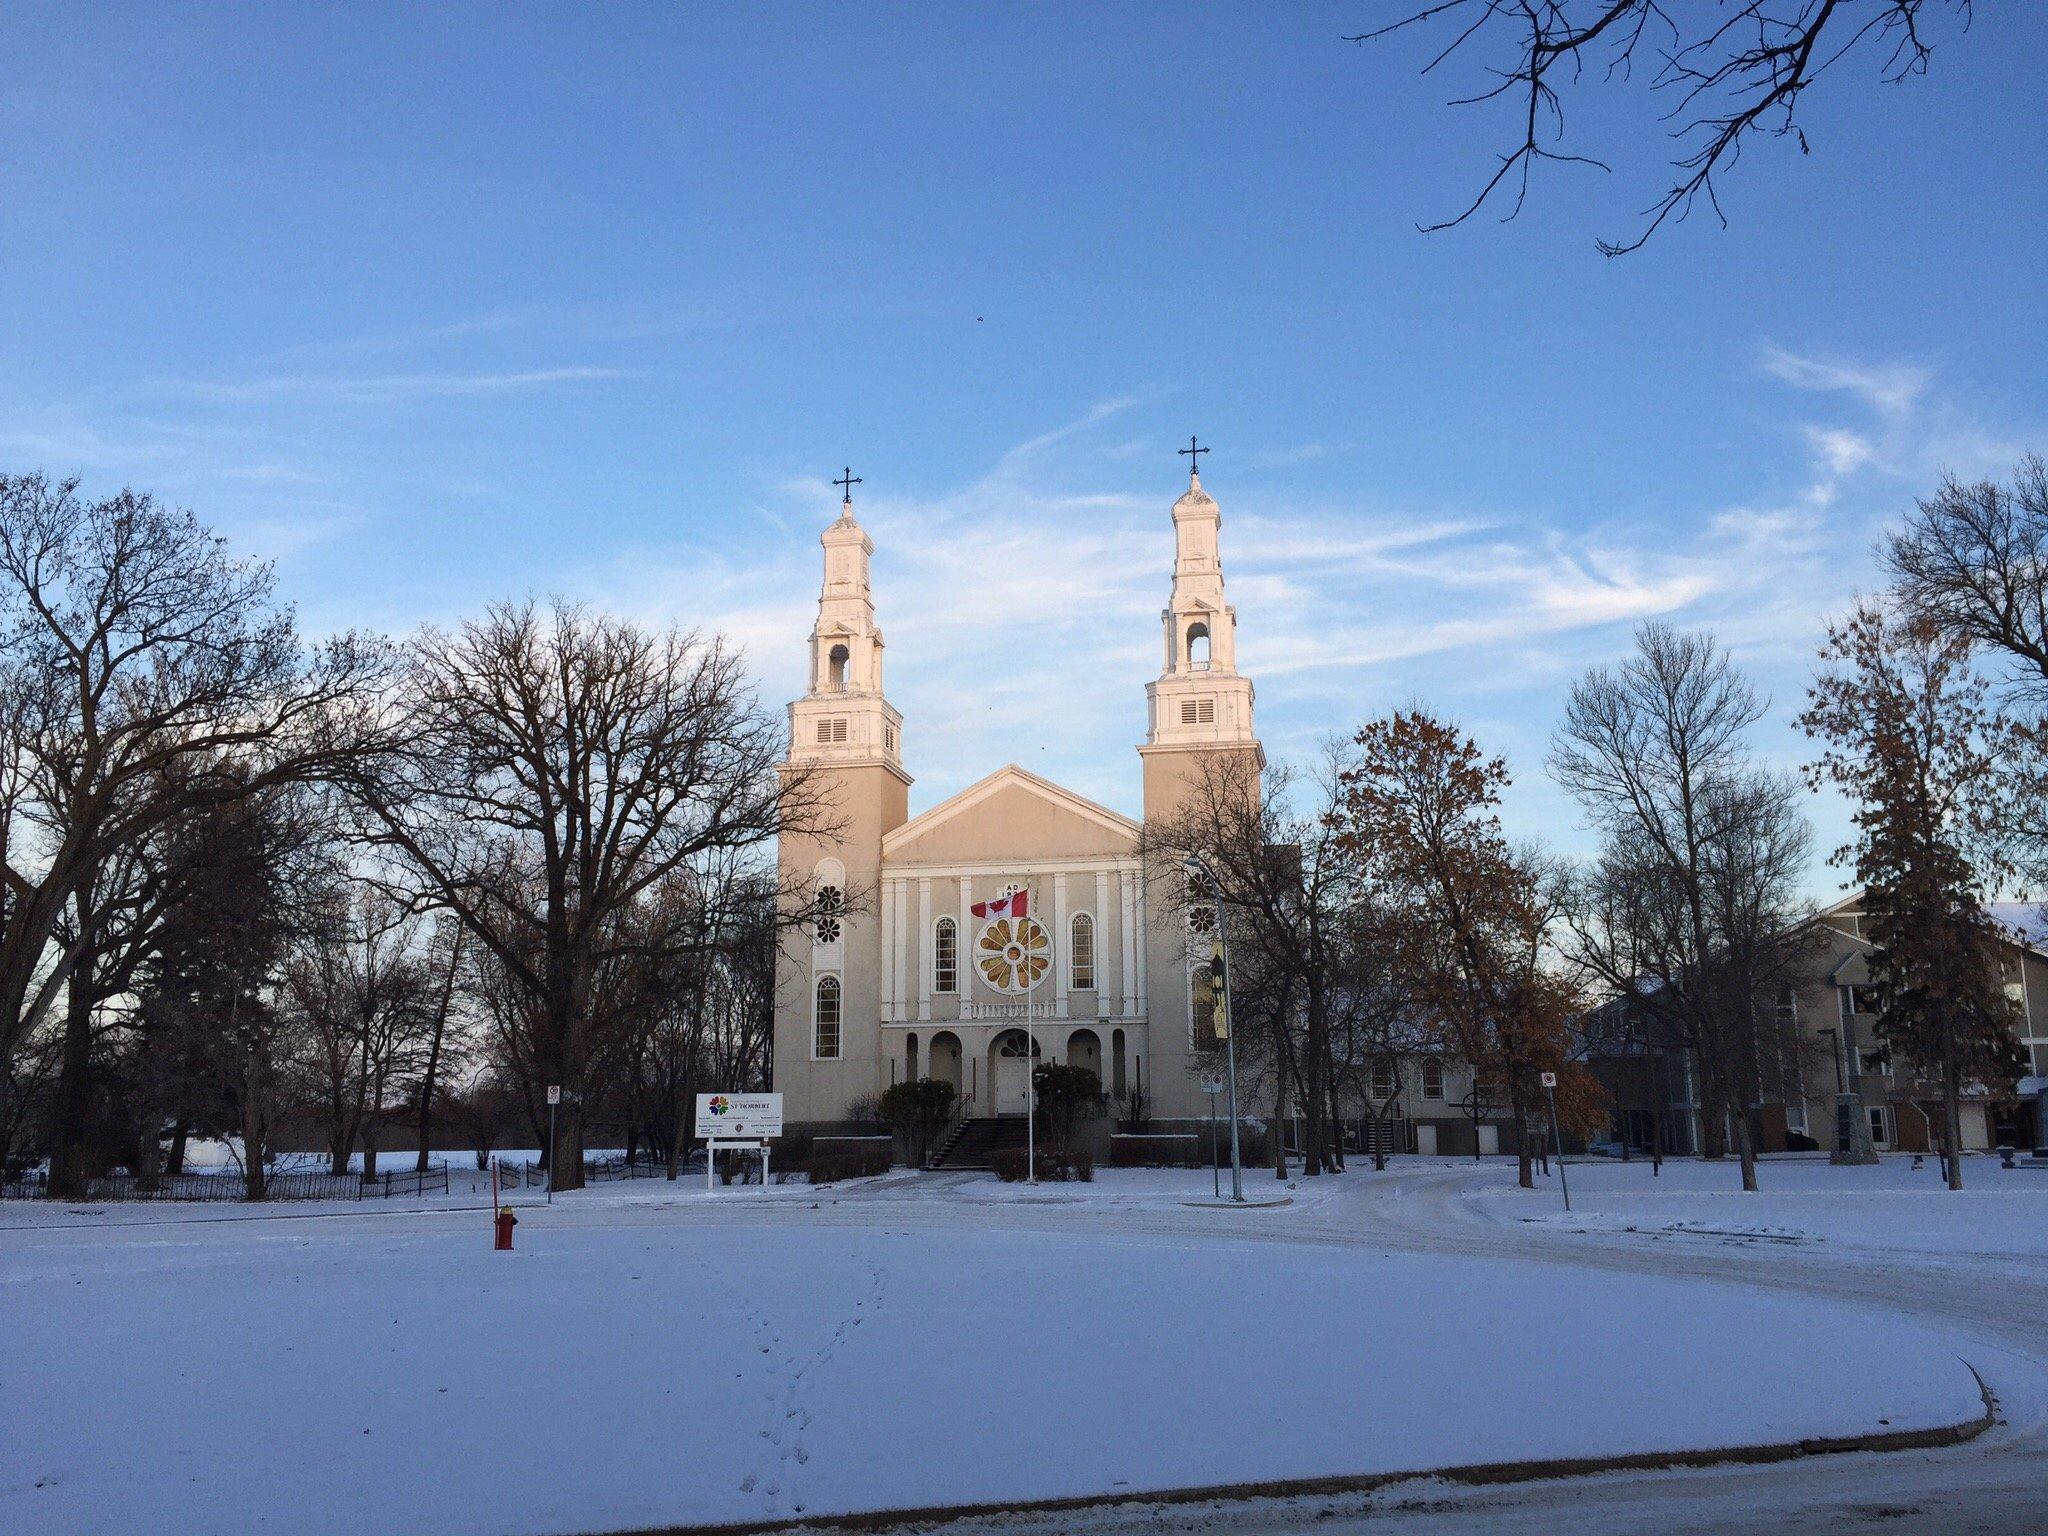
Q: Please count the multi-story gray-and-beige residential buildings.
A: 1